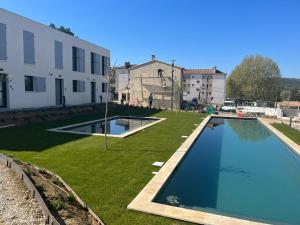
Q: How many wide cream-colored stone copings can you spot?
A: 2